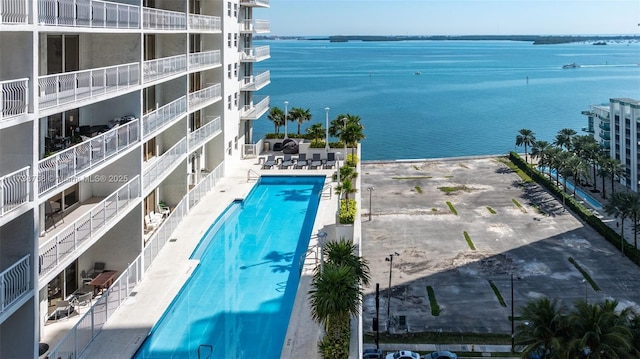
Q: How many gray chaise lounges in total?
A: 5